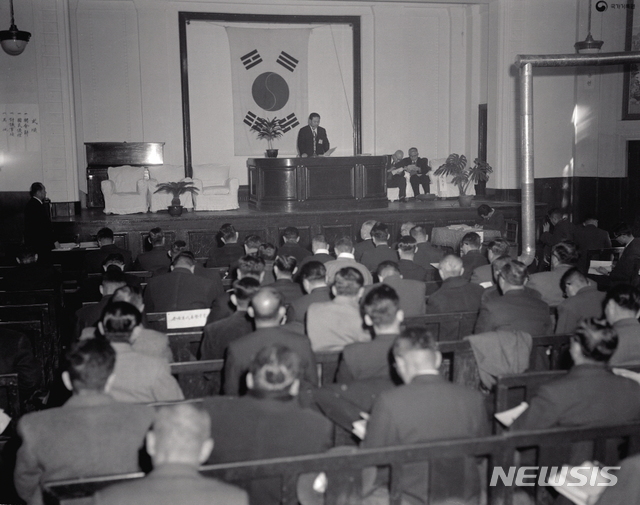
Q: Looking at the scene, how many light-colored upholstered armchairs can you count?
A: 6